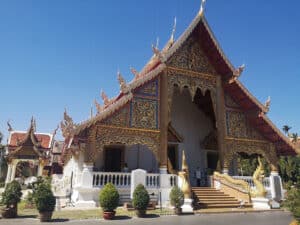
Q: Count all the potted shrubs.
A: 5